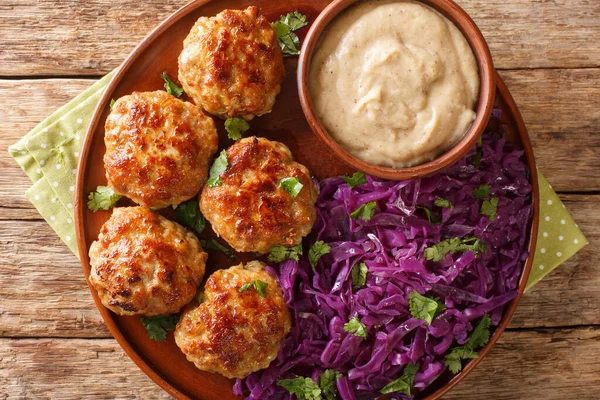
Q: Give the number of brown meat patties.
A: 5